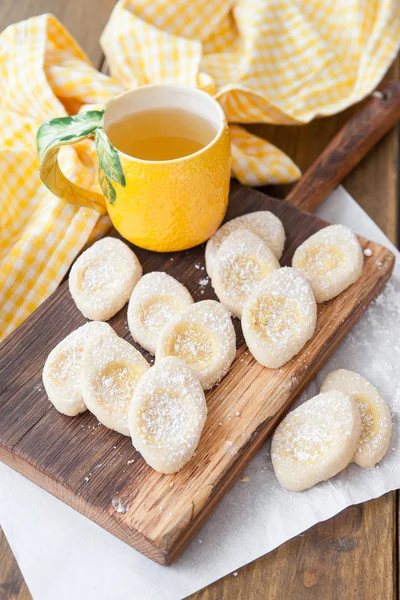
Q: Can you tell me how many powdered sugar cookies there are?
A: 12